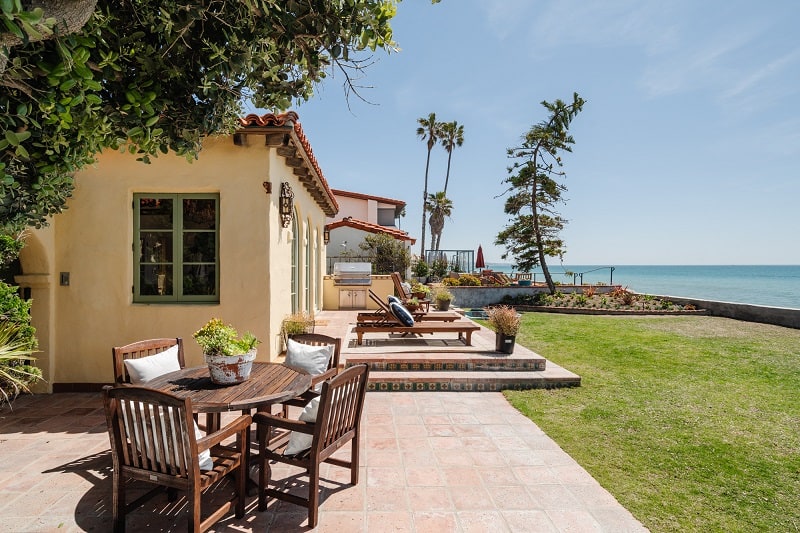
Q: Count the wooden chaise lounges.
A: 2